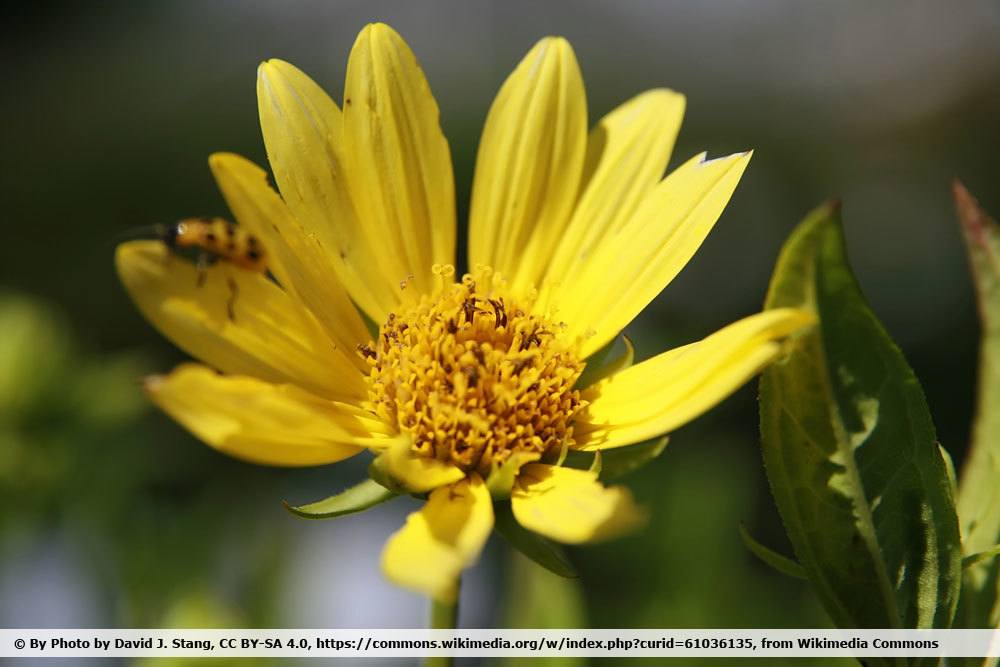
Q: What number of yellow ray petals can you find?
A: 11